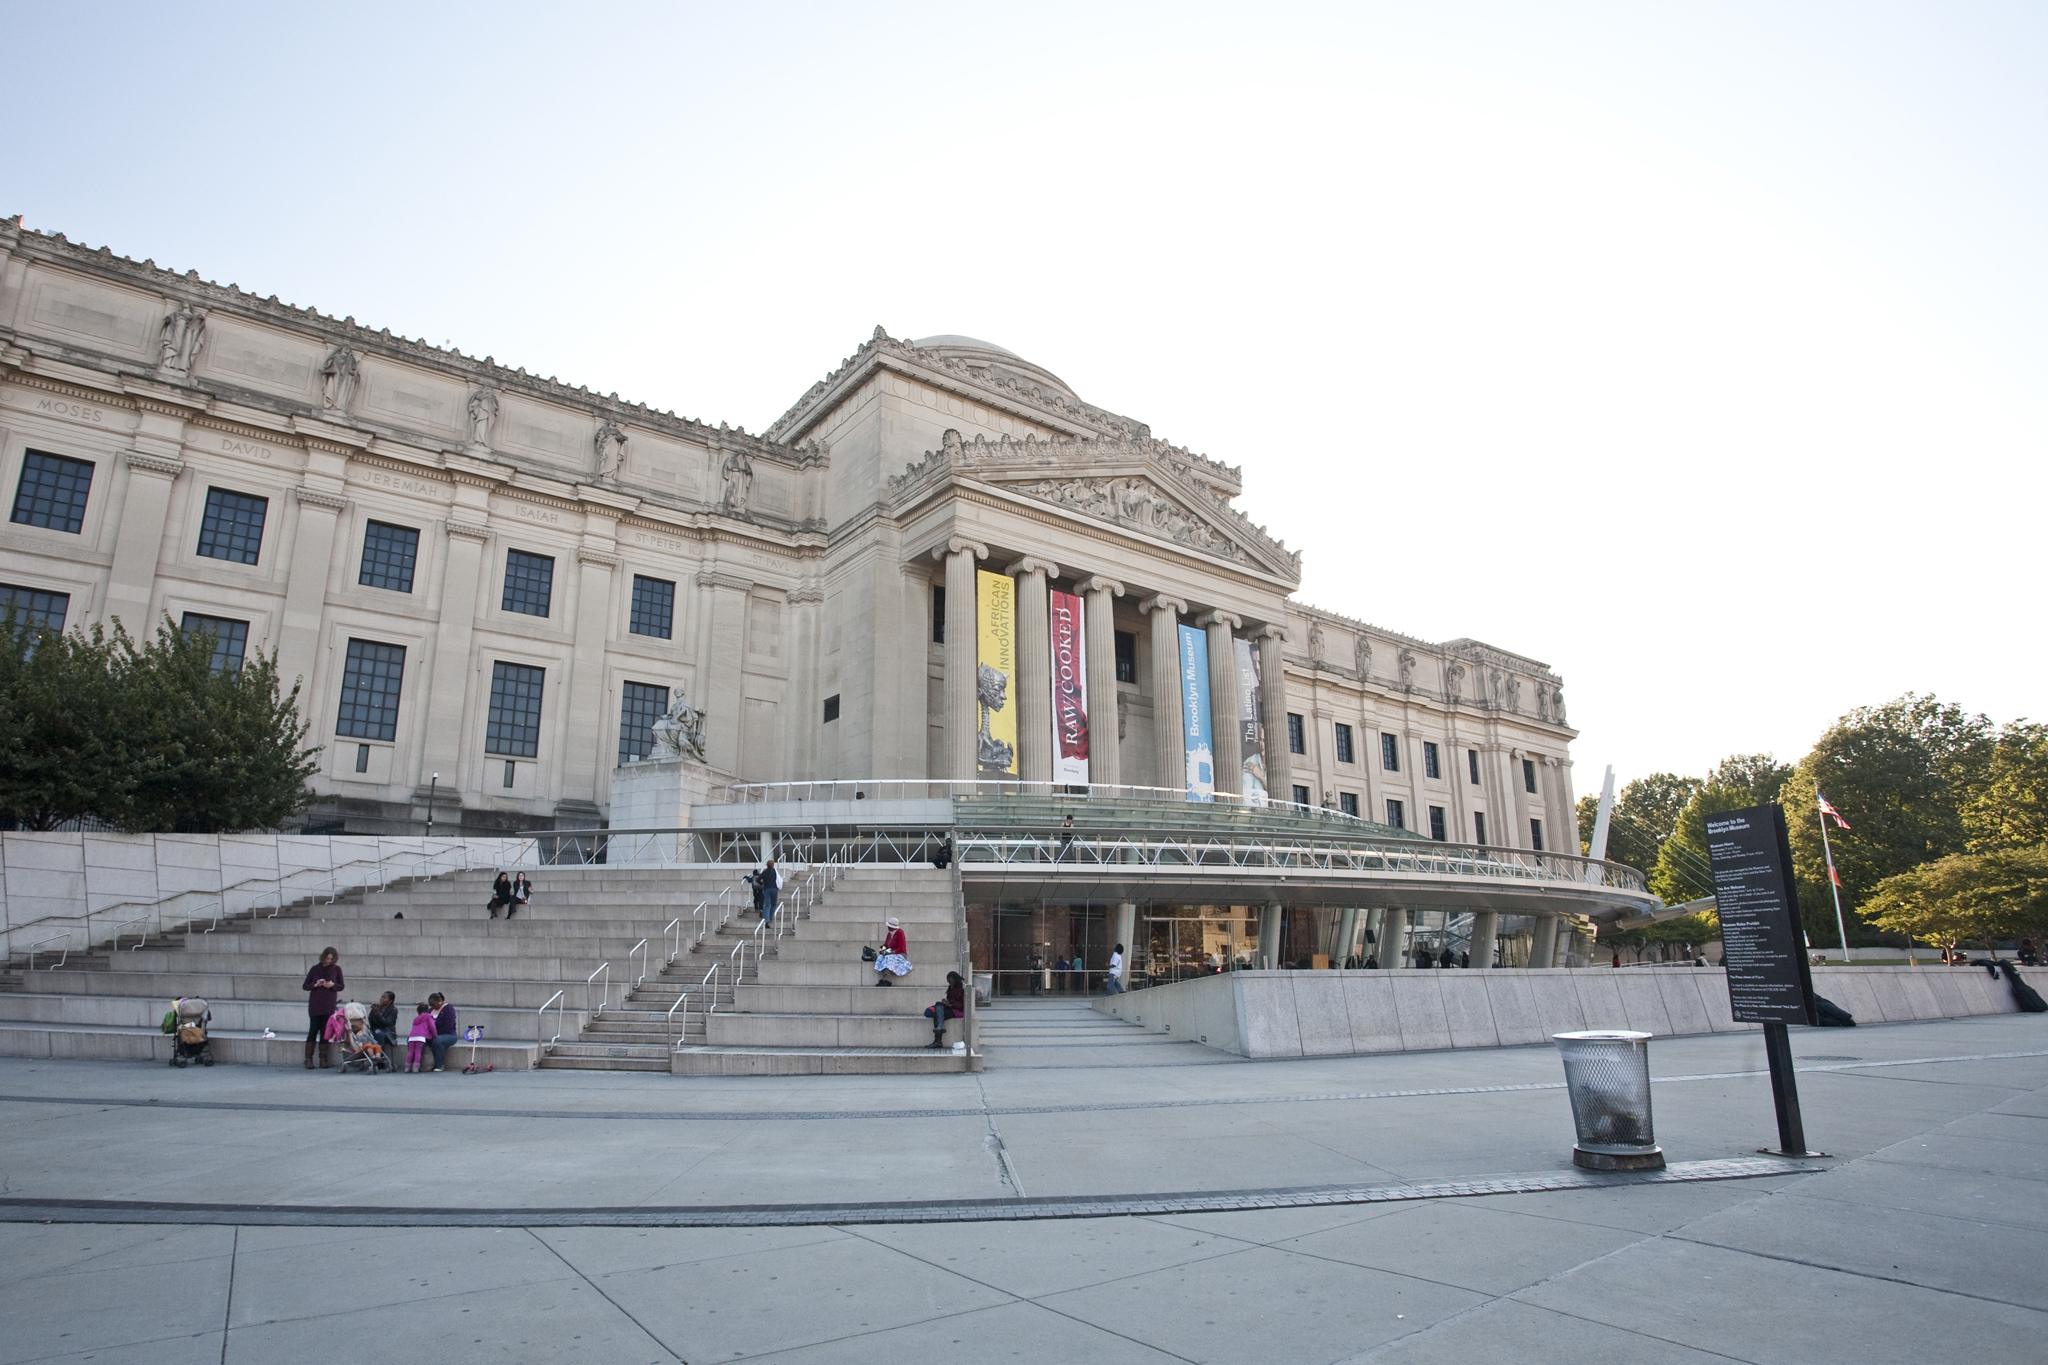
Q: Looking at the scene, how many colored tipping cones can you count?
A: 0